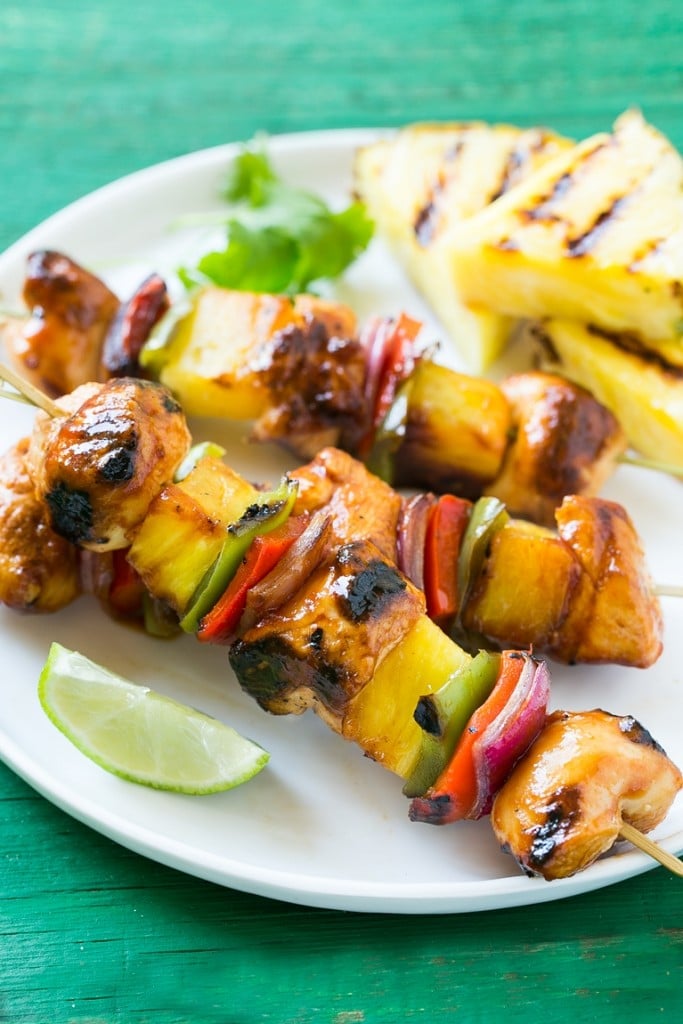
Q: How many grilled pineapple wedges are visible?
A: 3